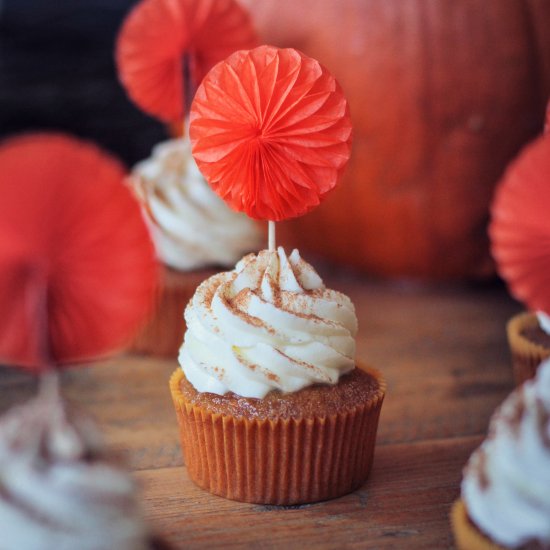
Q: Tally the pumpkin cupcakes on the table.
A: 5